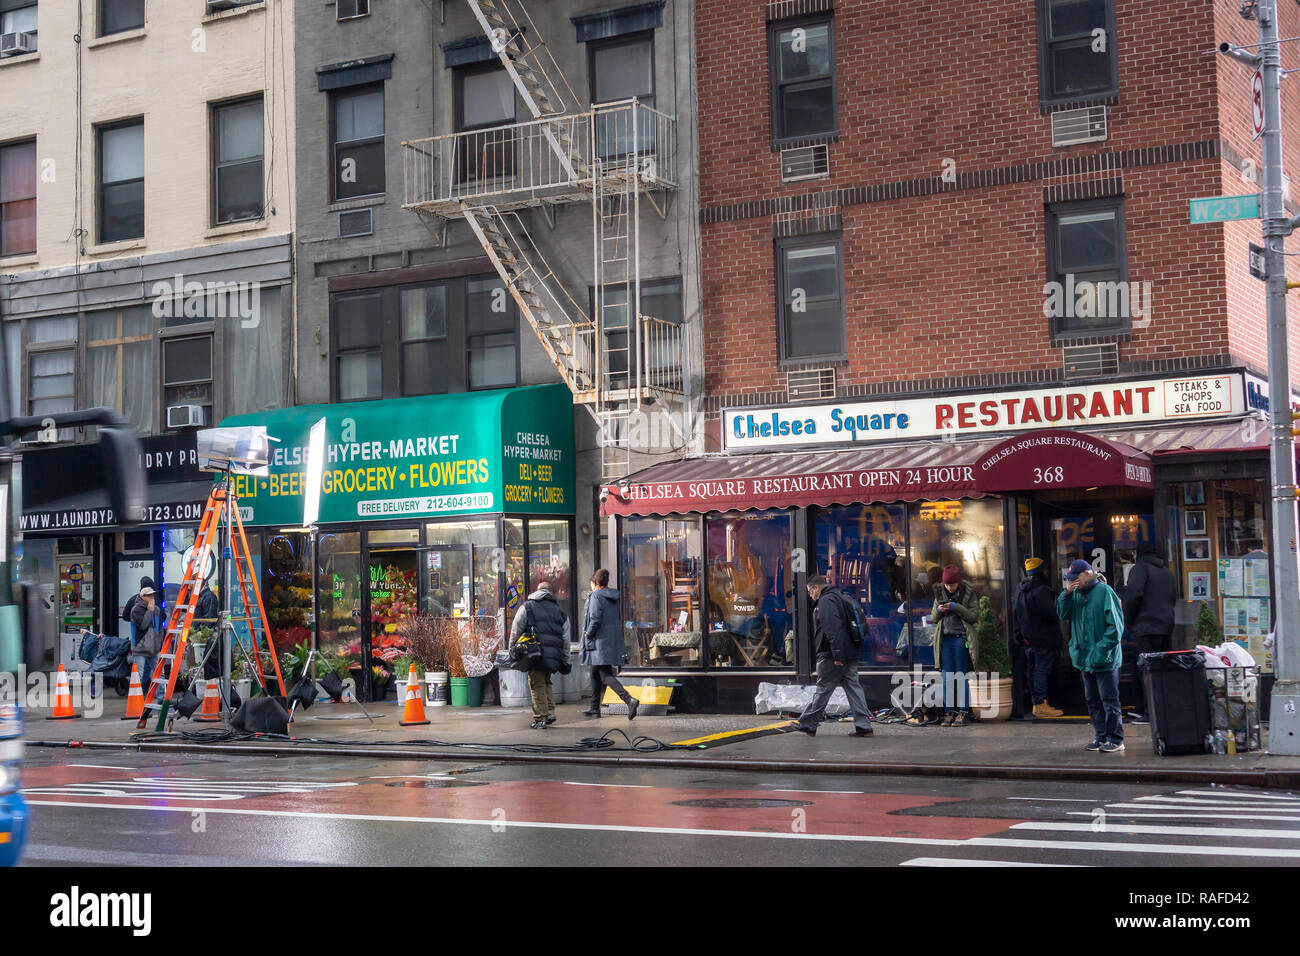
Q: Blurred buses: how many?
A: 1